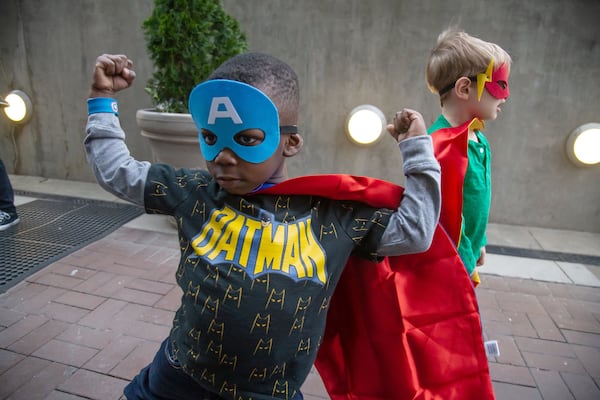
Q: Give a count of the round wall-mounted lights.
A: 3